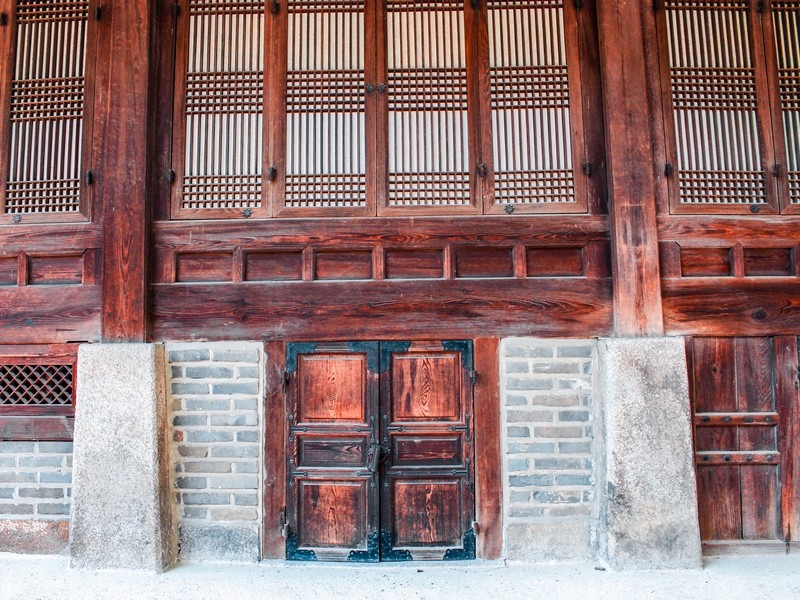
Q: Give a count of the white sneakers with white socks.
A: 0